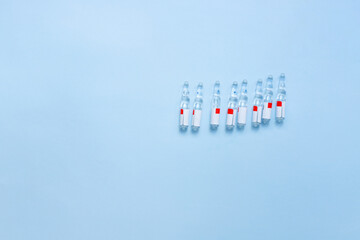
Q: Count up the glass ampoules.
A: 8